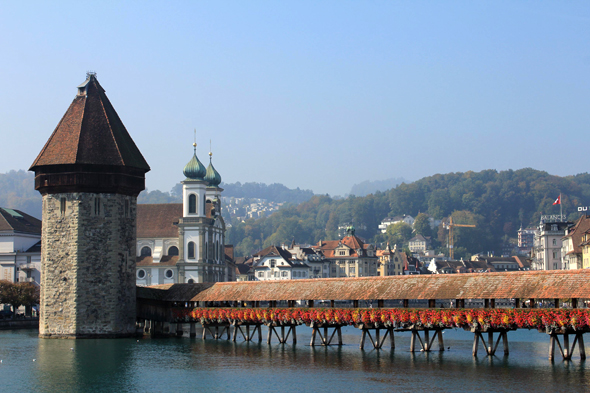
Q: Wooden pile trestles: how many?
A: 8